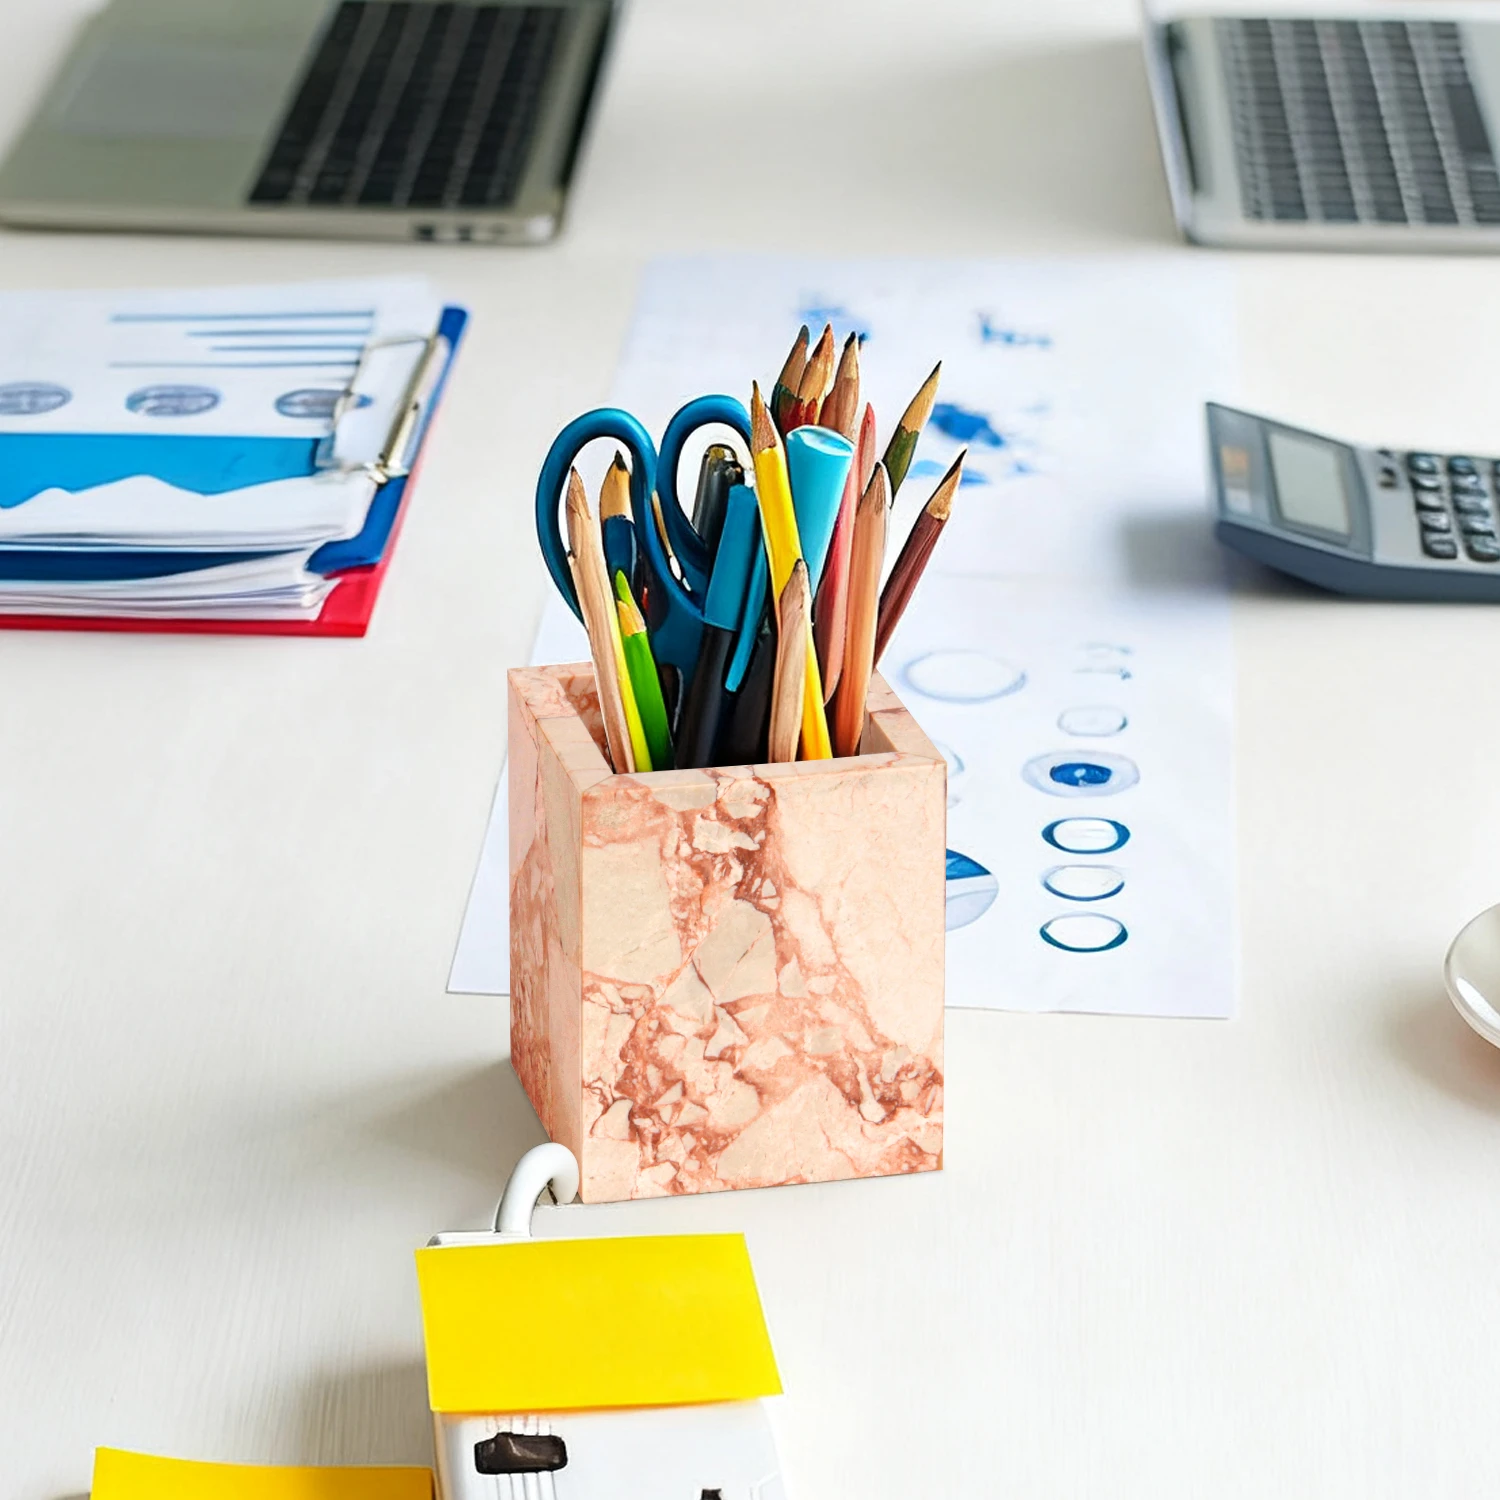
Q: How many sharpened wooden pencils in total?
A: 12